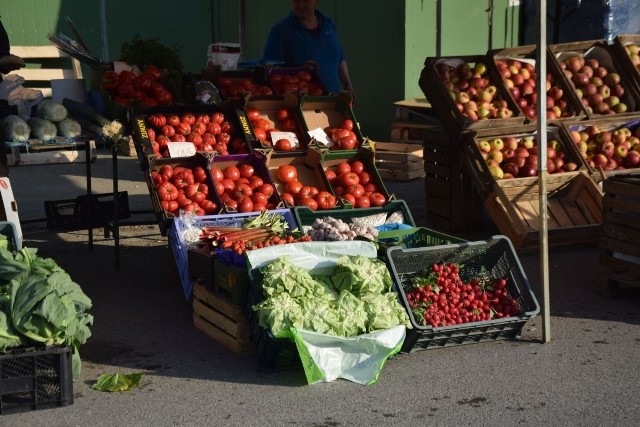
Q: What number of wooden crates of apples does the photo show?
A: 6